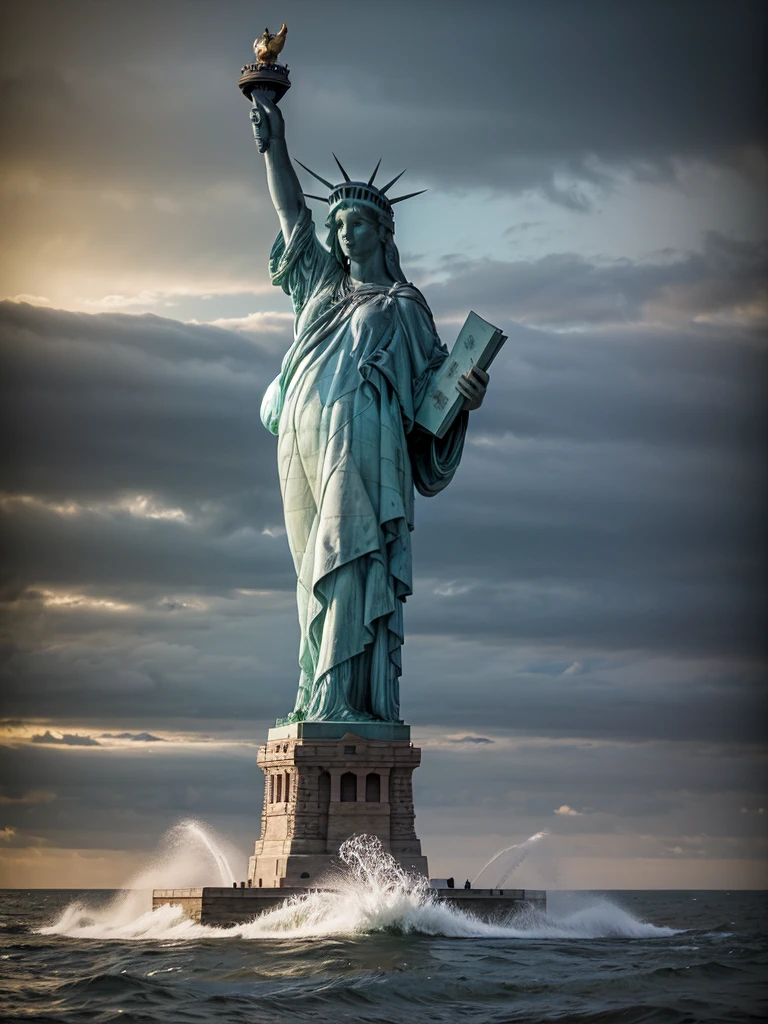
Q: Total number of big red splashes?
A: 0